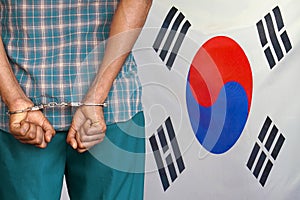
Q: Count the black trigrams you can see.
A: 4